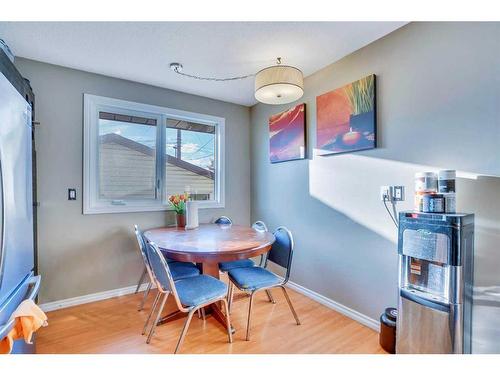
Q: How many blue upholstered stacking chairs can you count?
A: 5